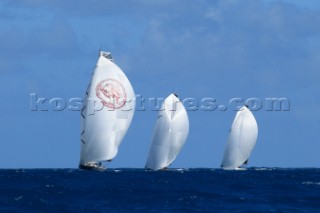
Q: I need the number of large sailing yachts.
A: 3